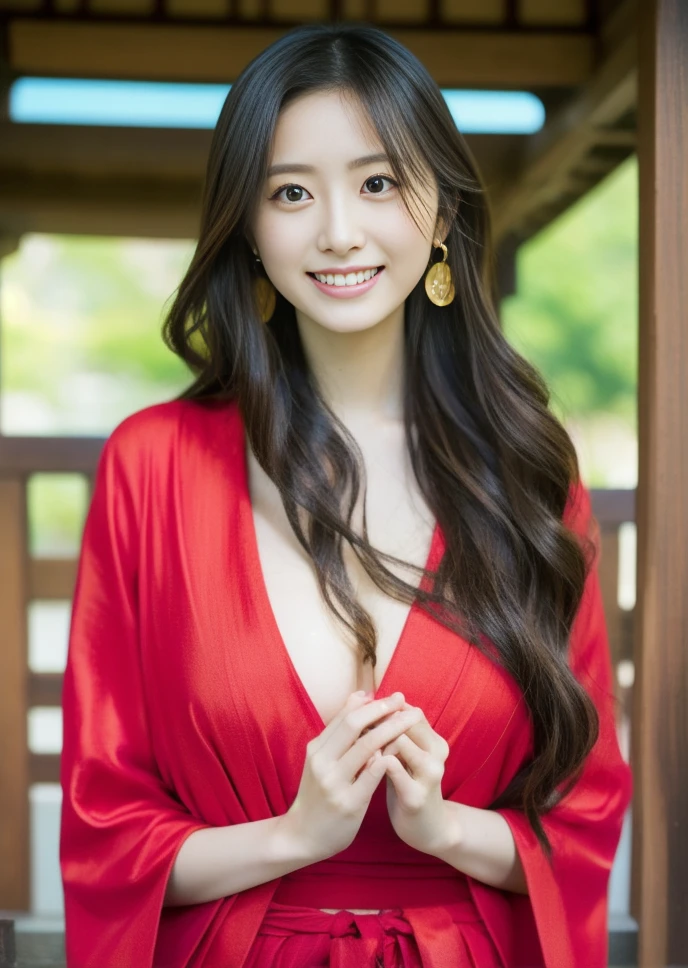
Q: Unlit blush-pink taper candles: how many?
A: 0